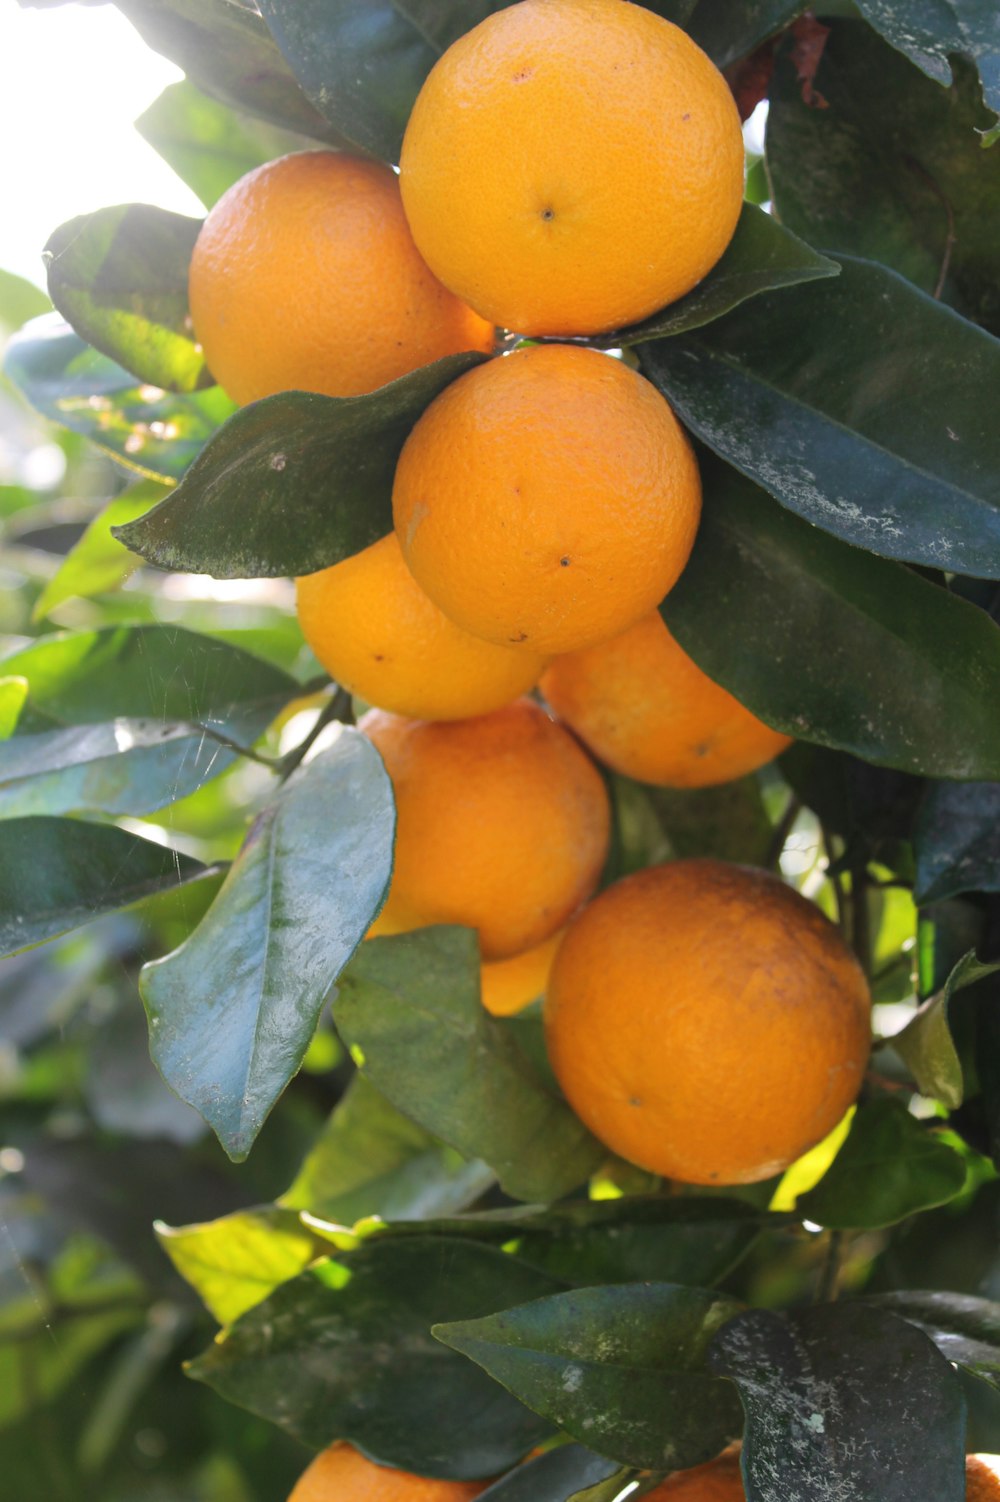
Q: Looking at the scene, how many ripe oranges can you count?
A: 11